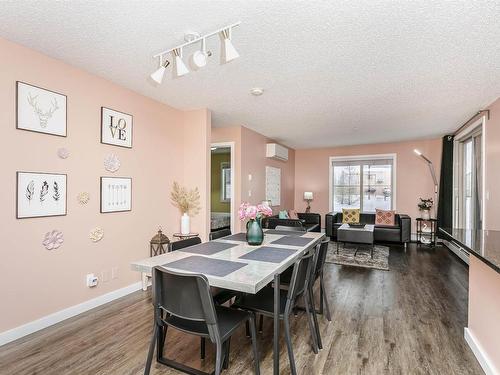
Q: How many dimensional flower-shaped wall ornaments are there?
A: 5